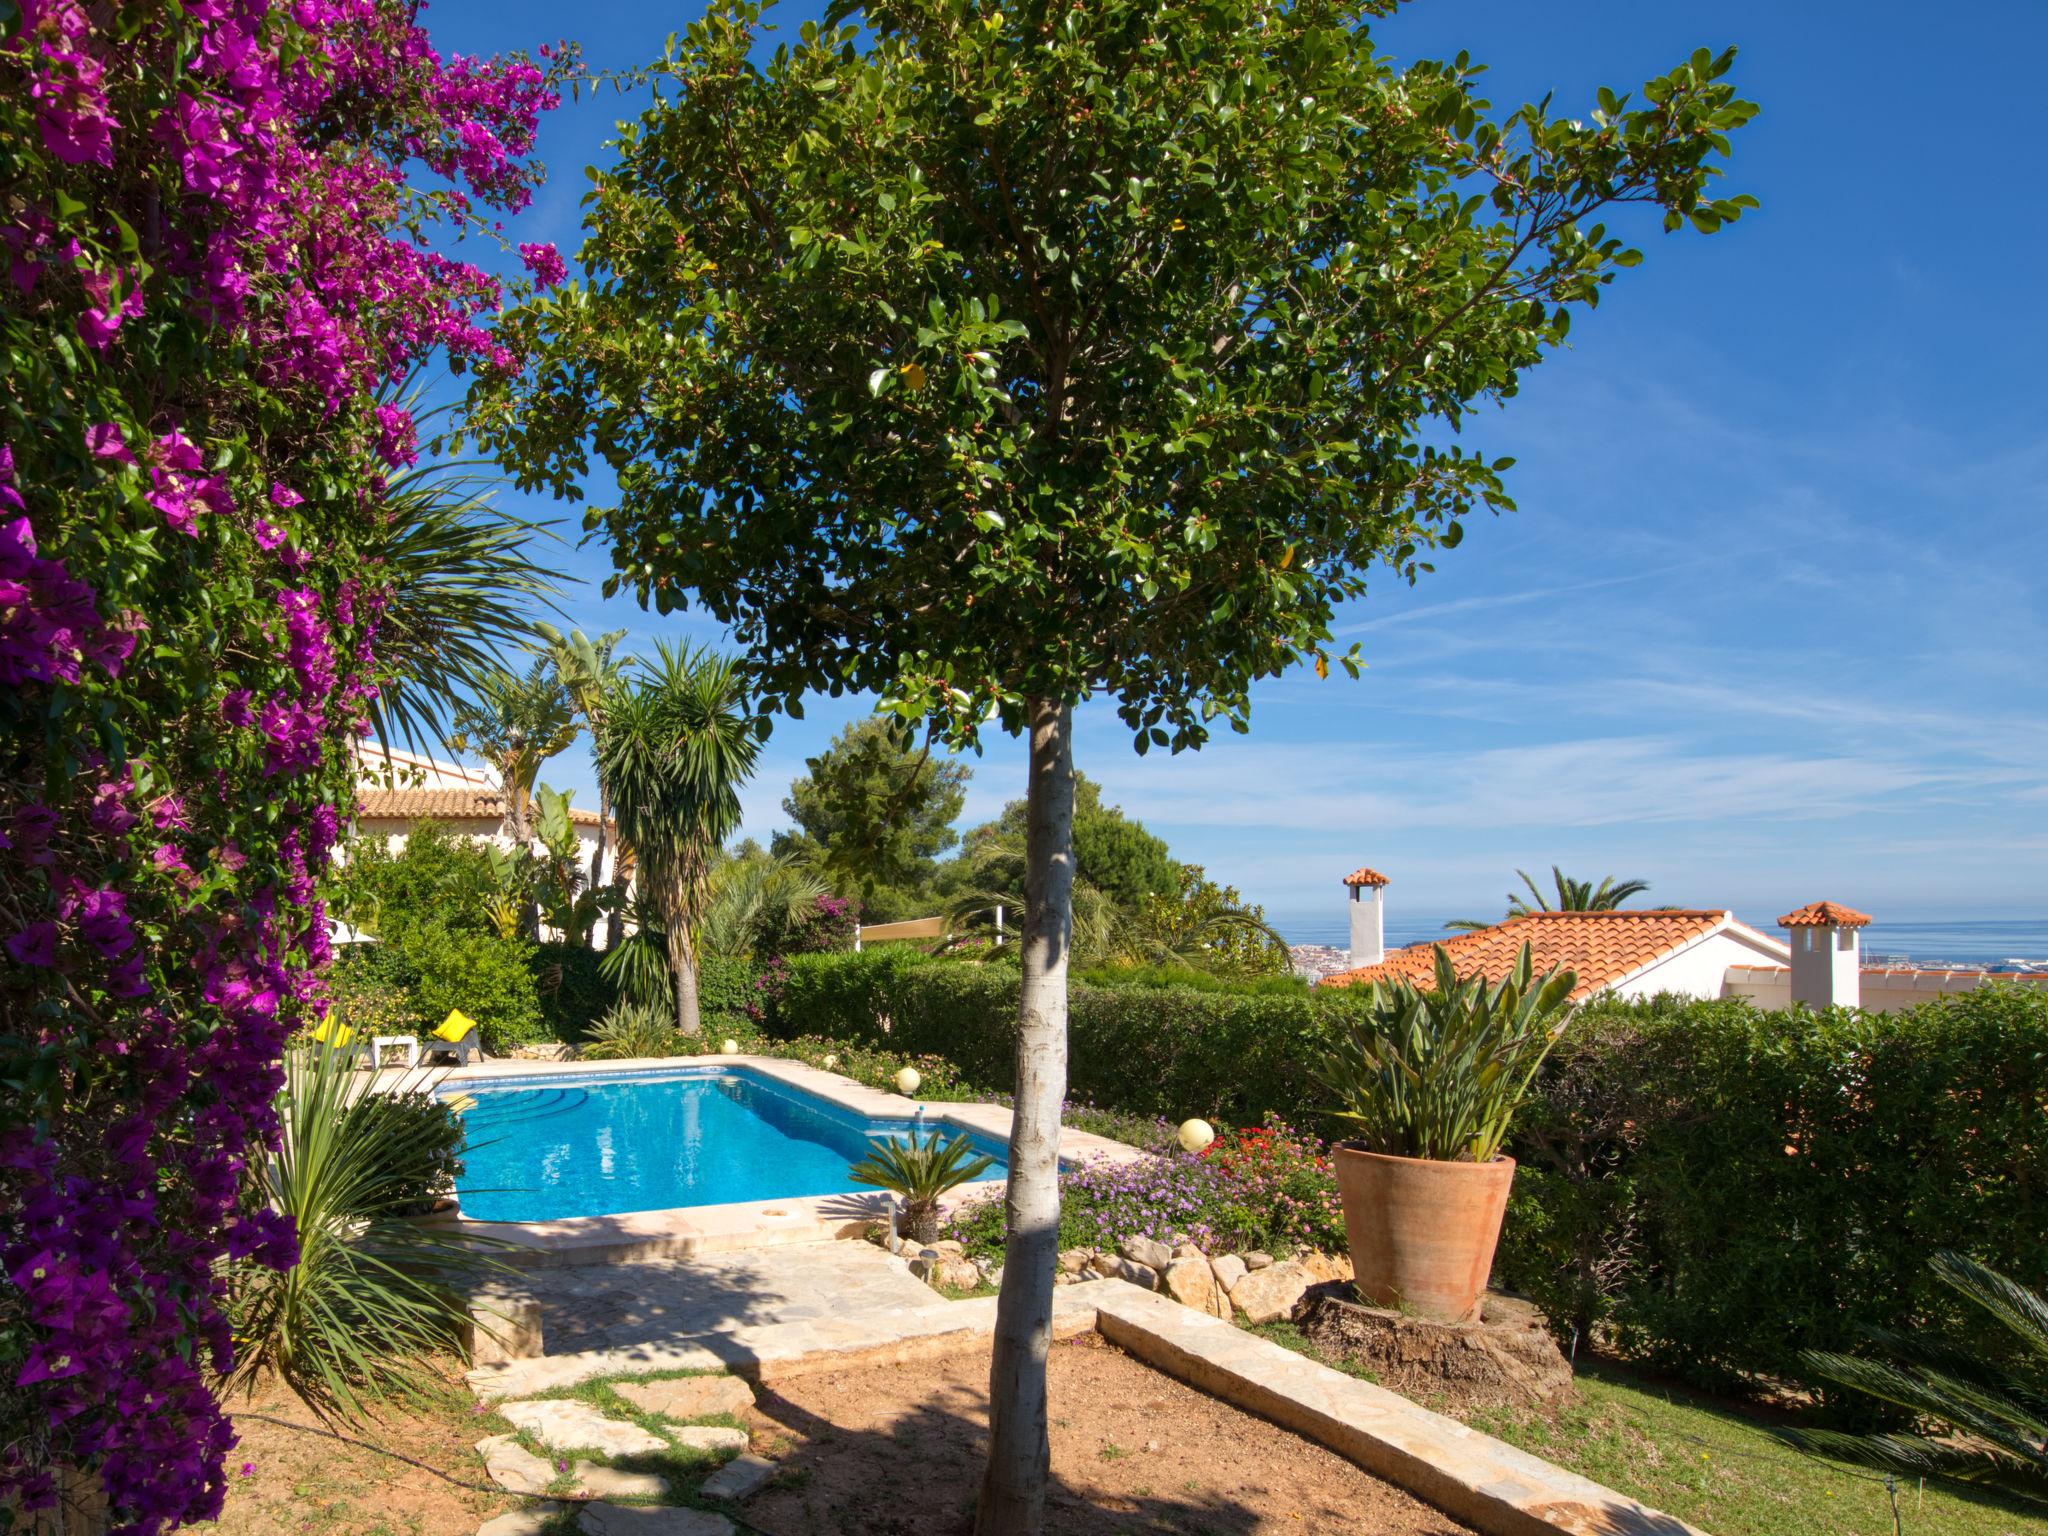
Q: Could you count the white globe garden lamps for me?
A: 4